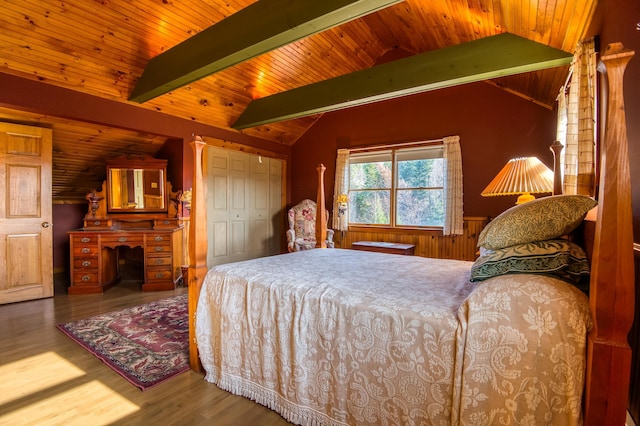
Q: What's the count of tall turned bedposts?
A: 4